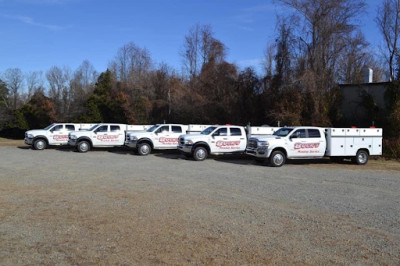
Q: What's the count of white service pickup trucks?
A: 5